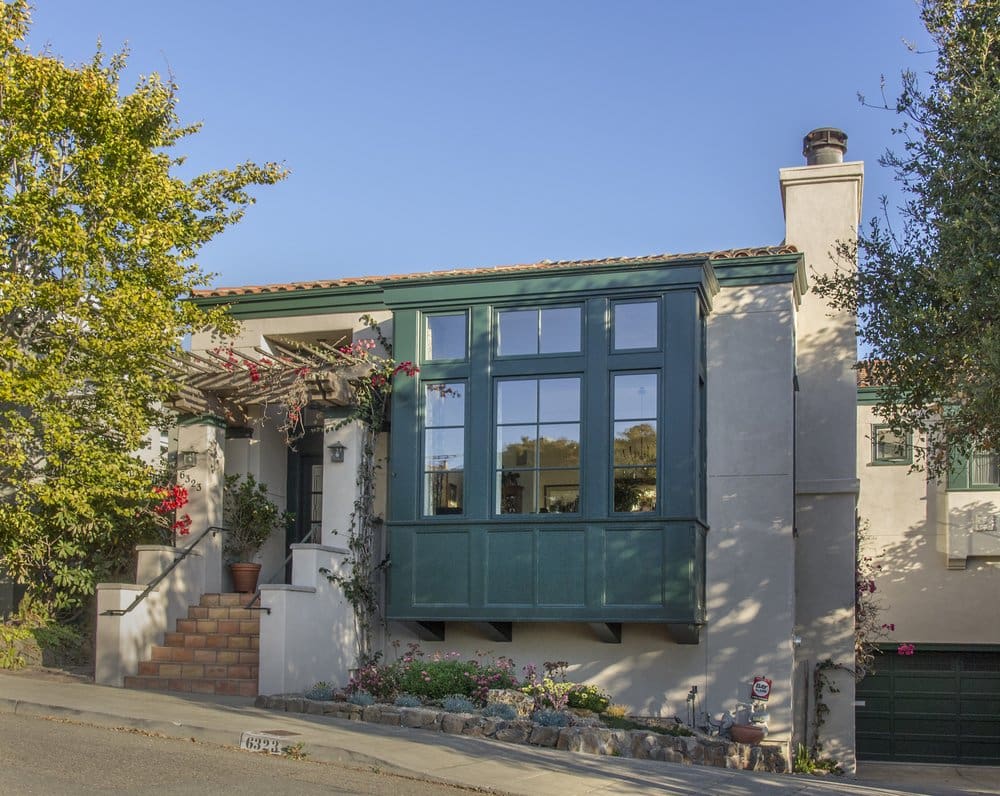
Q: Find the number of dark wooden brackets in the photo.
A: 4